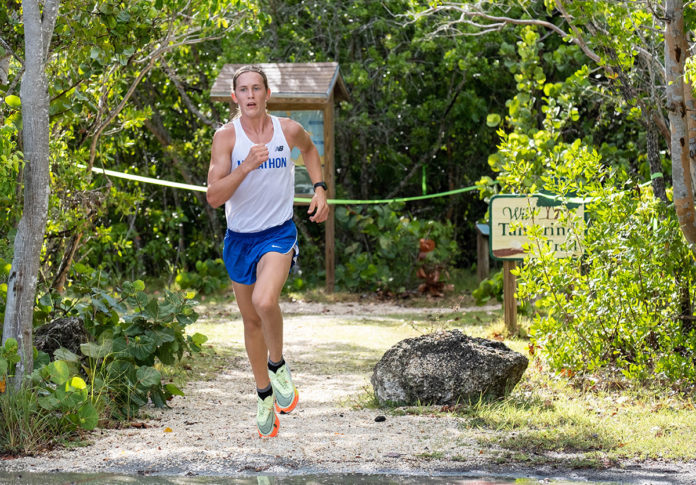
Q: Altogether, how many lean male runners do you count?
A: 1